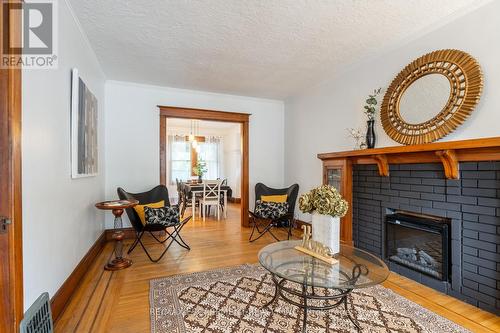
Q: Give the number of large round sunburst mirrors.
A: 1